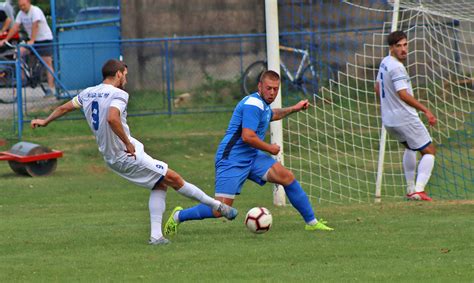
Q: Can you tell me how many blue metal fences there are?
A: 1